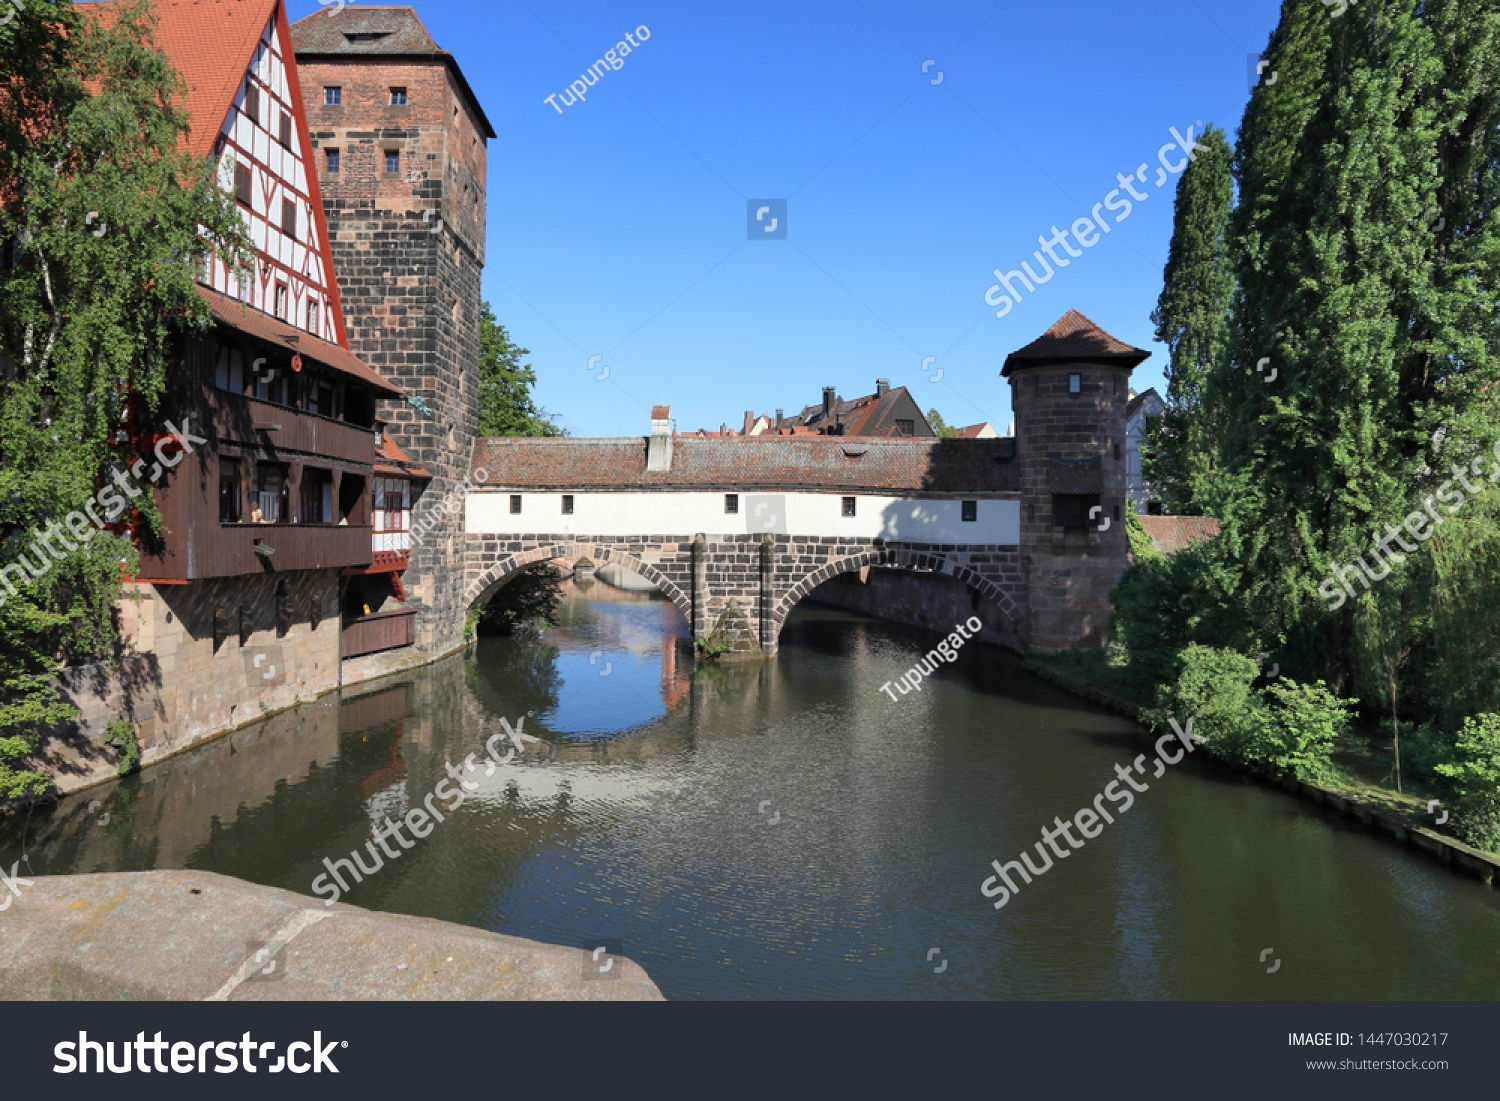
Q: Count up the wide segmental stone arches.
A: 2